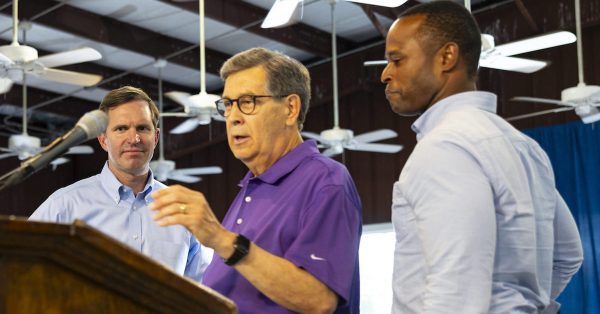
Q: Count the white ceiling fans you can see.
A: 8